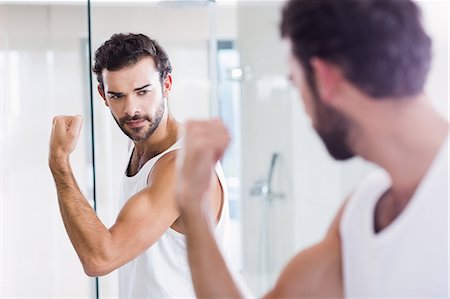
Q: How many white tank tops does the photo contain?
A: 2